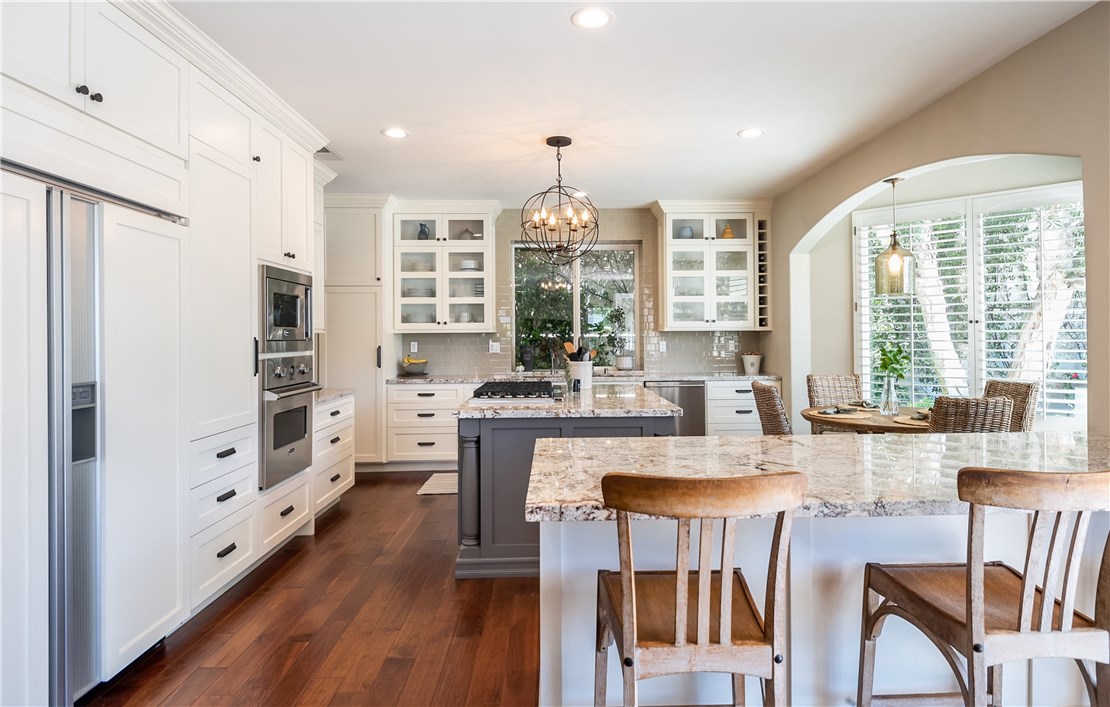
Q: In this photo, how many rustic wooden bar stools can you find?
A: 2